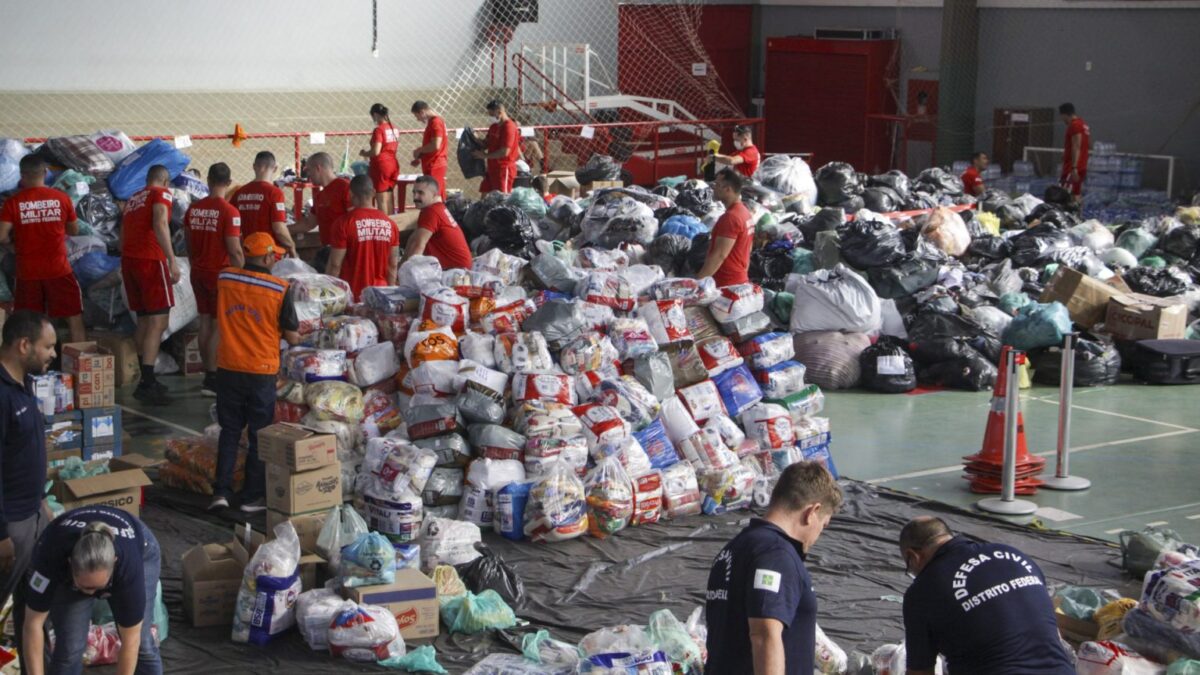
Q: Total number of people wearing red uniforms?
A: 14